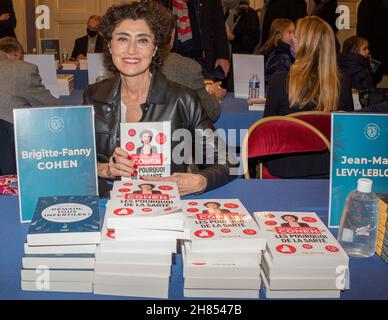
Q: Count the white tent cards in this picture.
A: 3